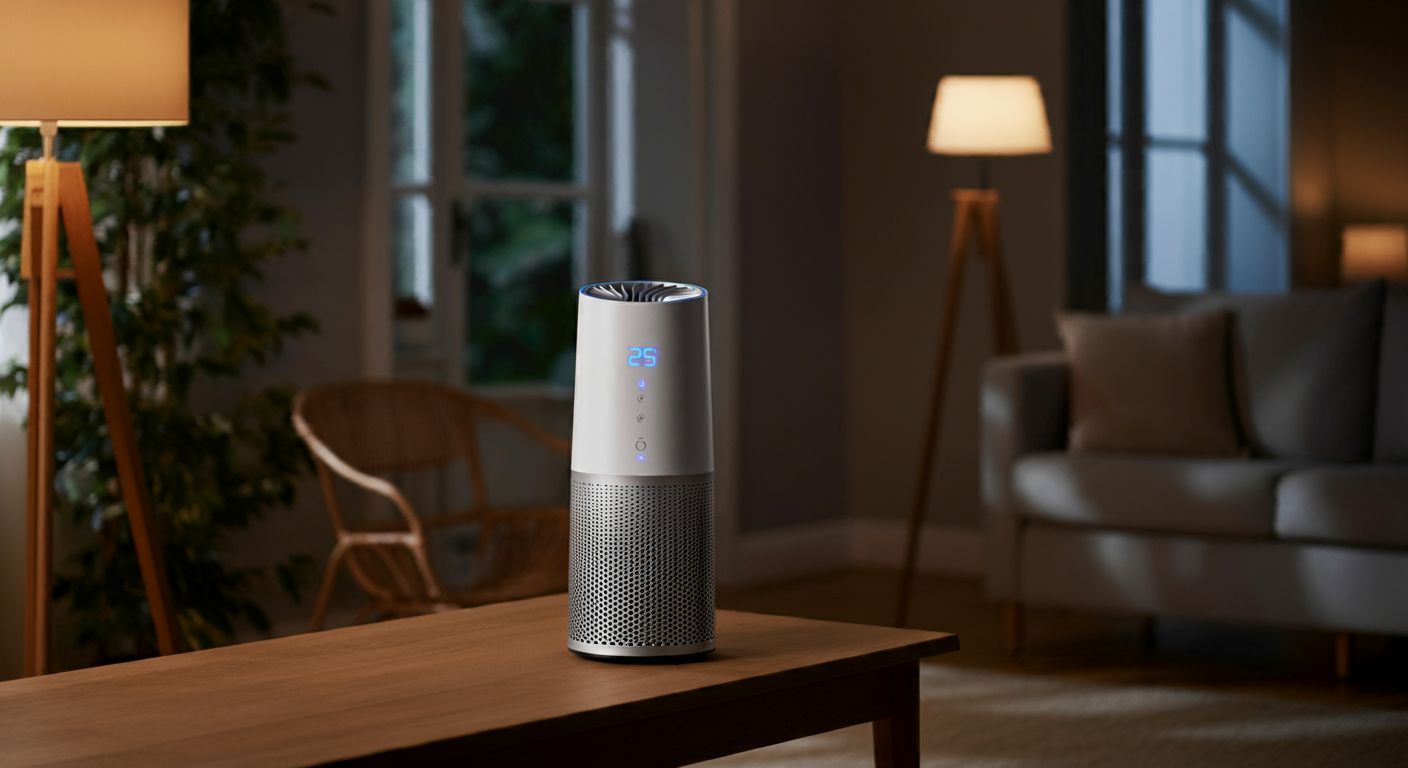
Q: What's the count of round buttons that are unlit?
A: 3